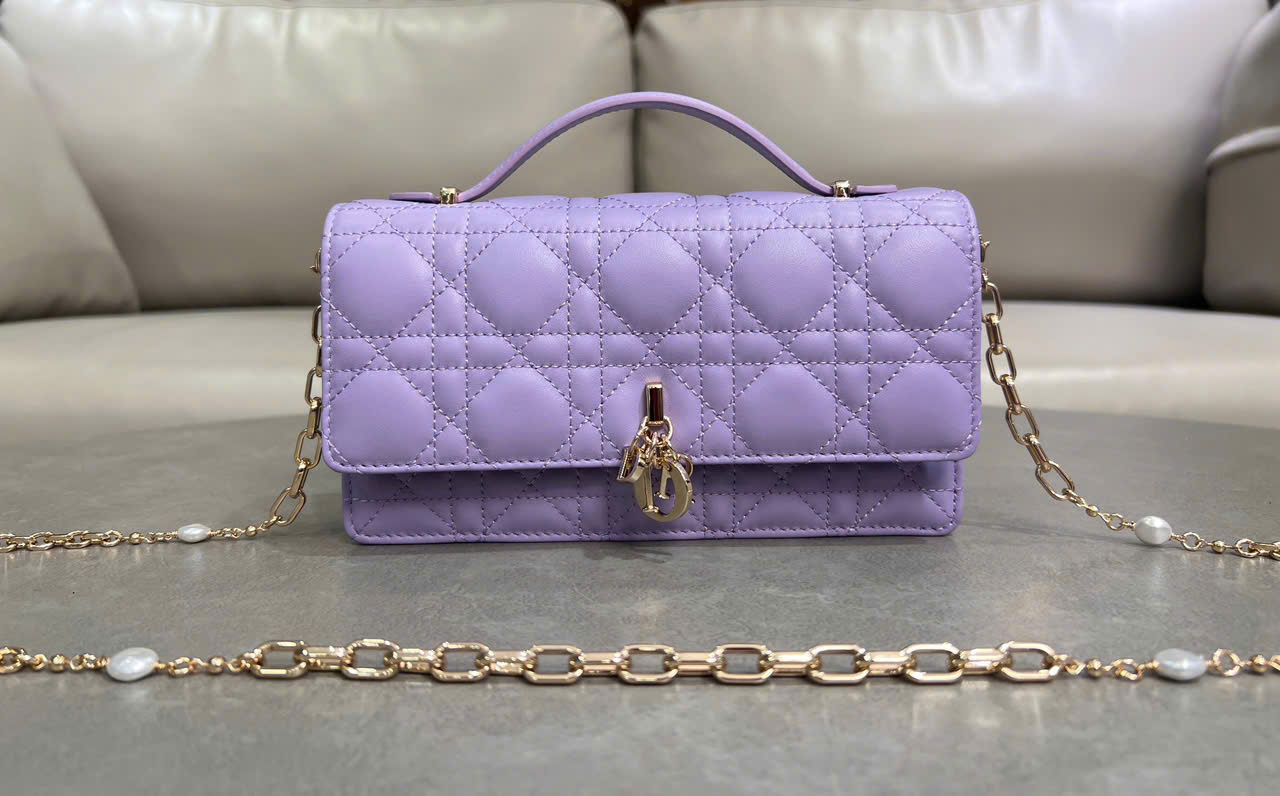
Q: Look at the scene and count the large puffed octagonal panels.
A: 10